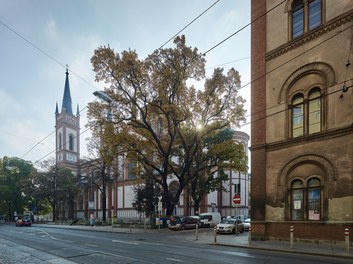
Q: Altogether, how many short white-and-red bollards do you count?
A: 5